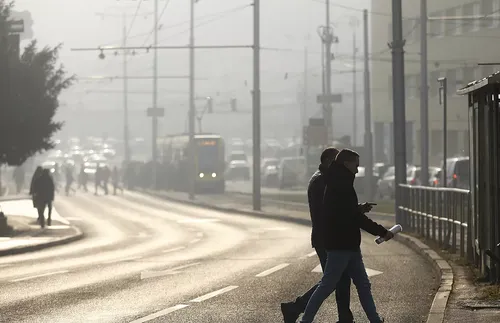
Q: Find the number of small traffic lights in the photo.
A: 2